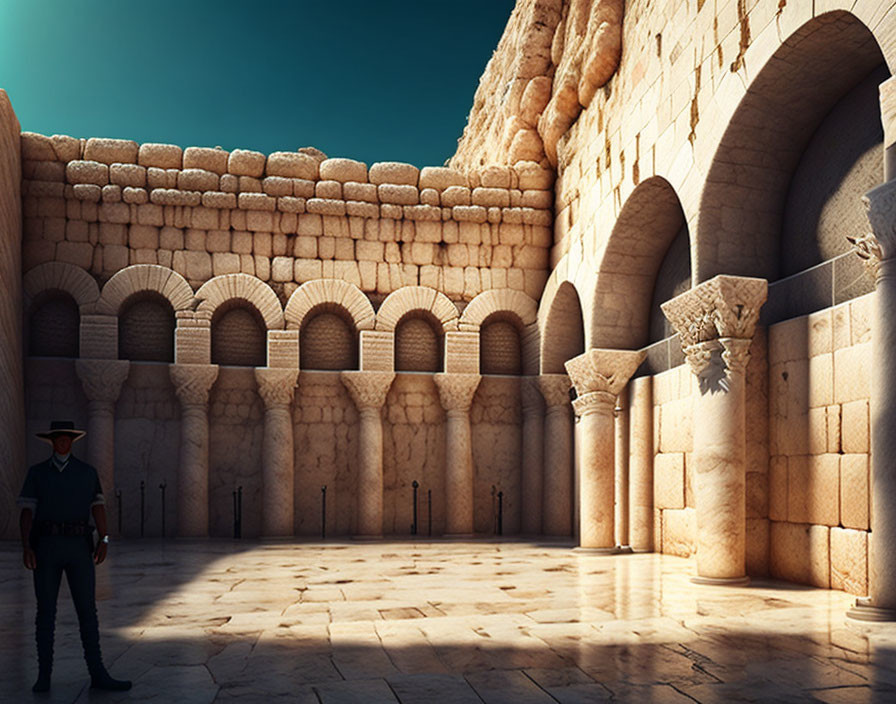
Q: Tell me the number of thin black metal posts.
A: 10